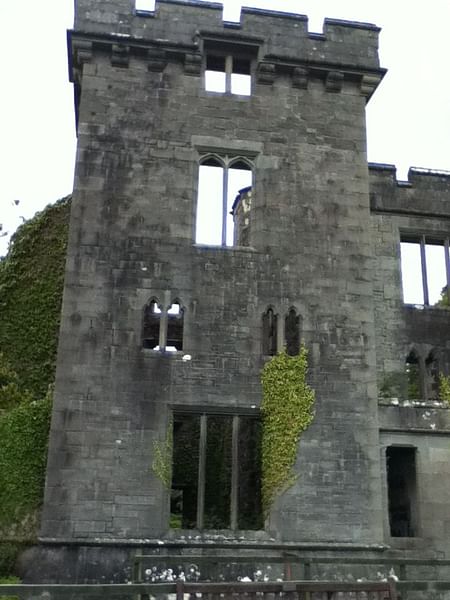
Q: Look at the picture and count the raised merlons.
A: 6